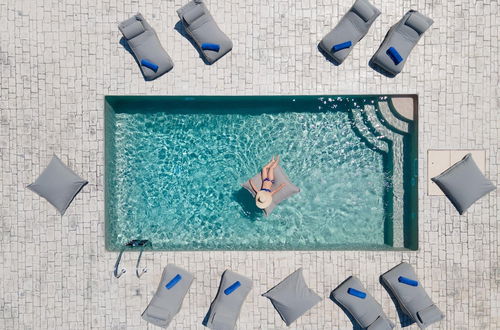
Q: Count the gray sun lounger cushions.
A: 8